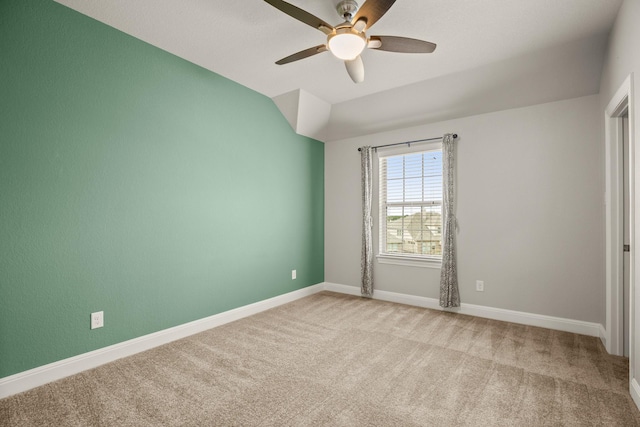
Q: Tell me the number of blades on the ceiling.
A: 5